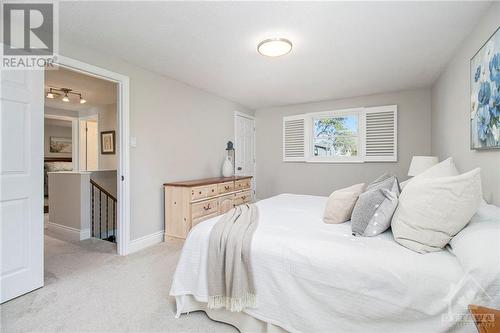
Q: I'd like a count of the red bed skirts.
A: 0